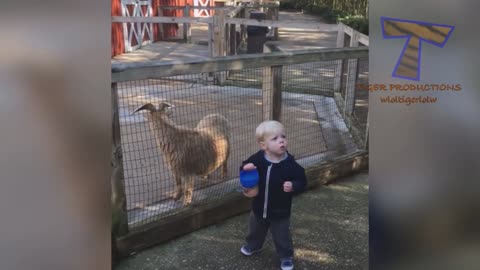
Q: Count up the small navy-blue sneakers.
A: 2